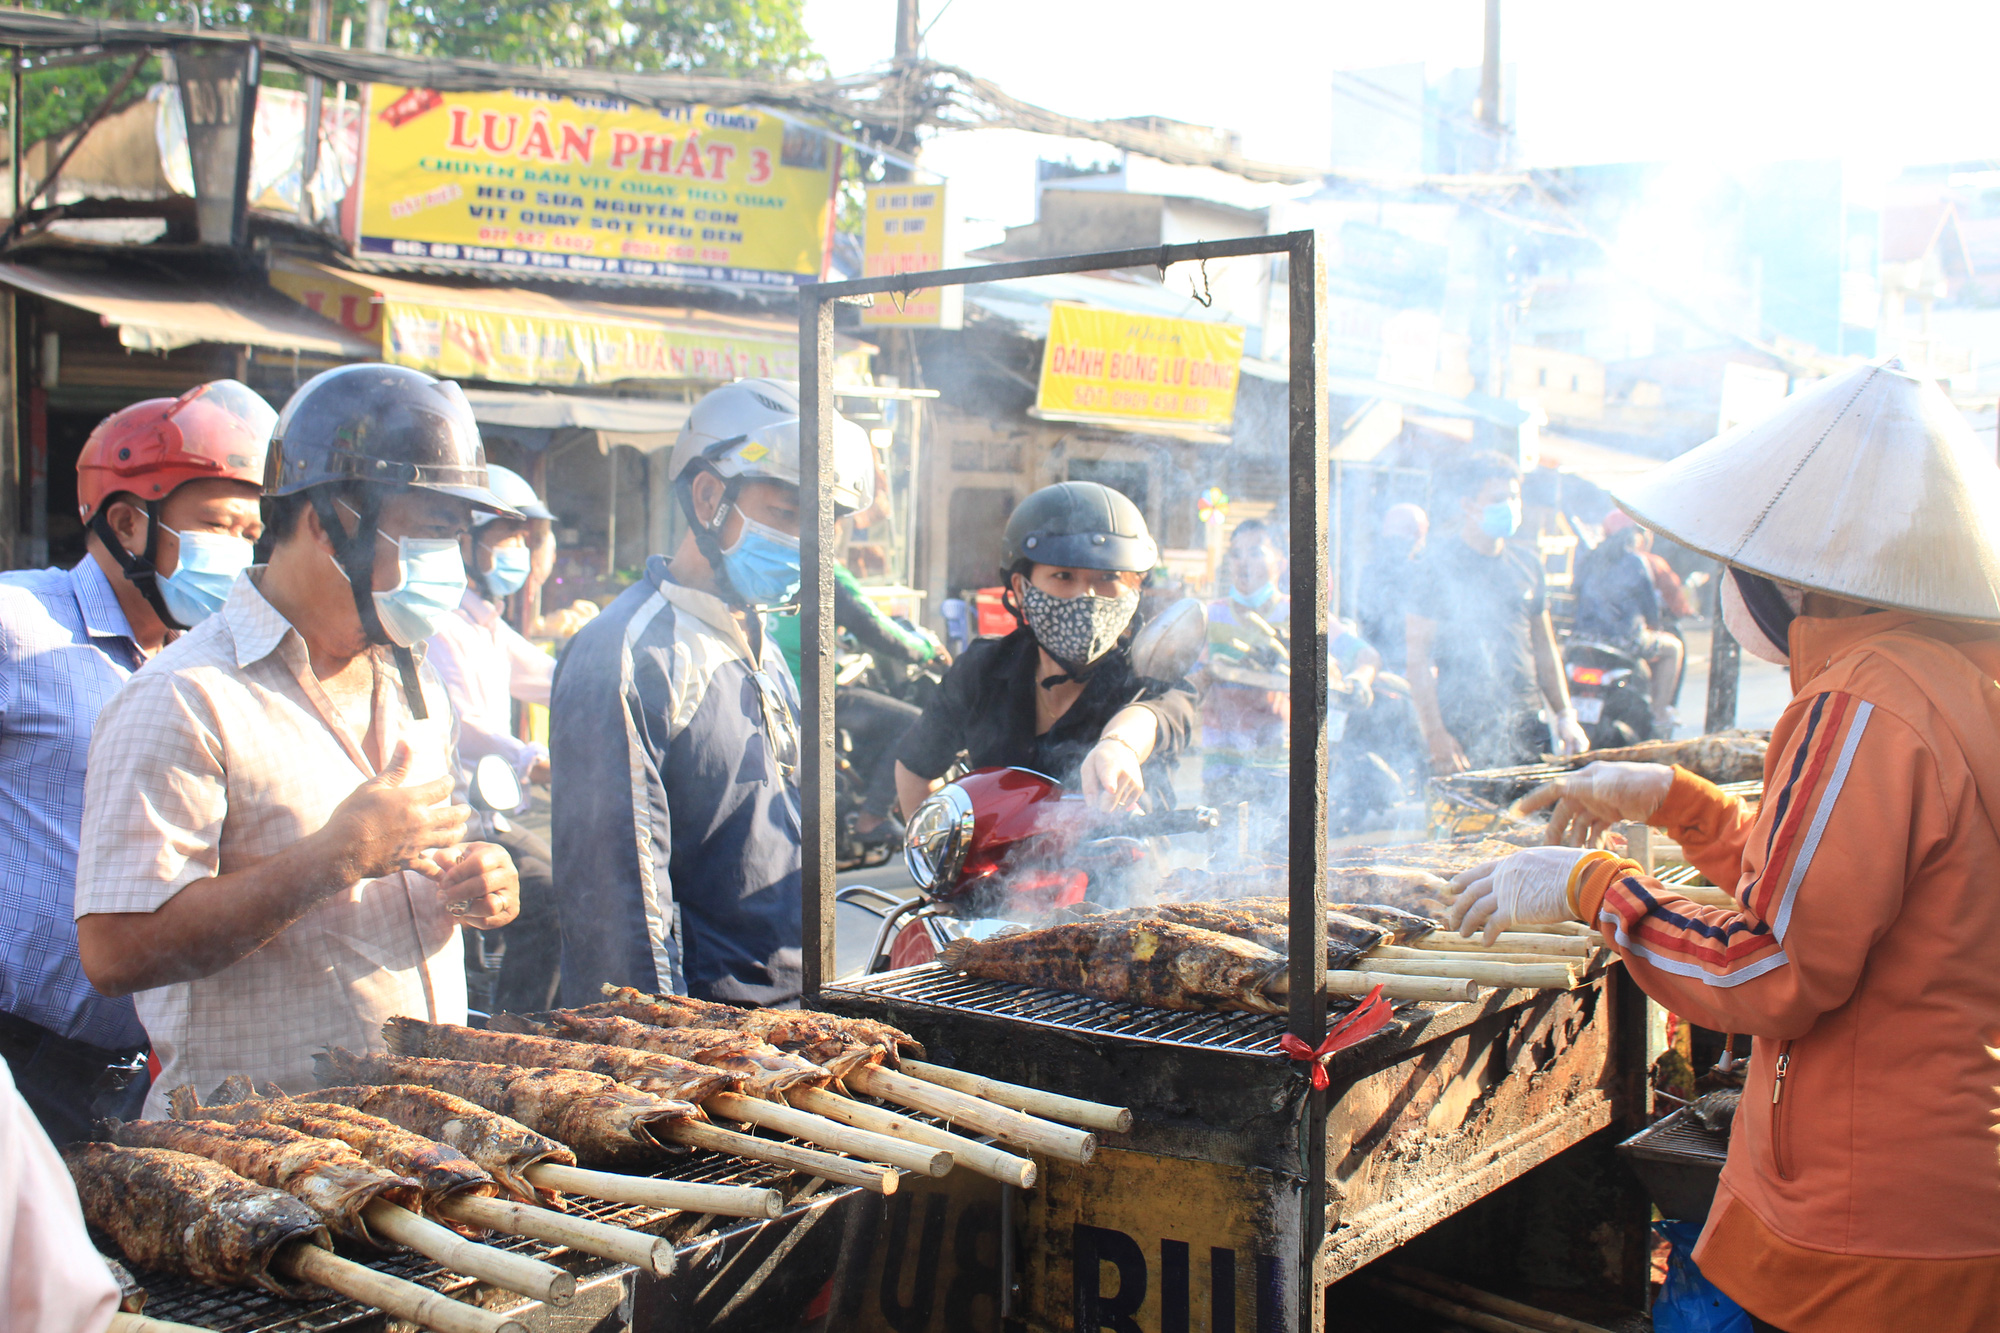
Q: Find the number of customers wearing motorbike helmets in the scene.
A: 5